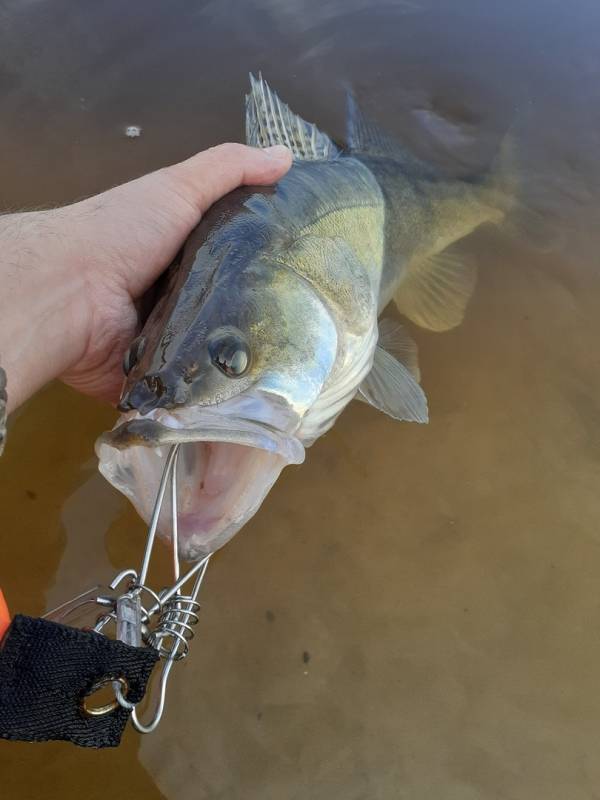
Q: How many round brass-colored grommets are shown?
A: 1